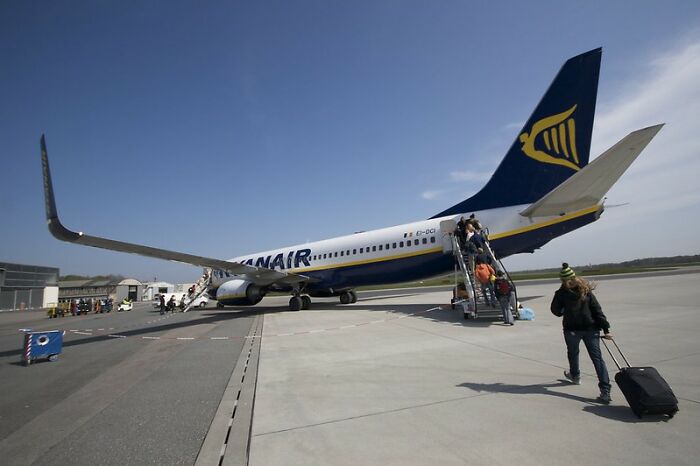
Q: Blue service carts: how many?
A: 1